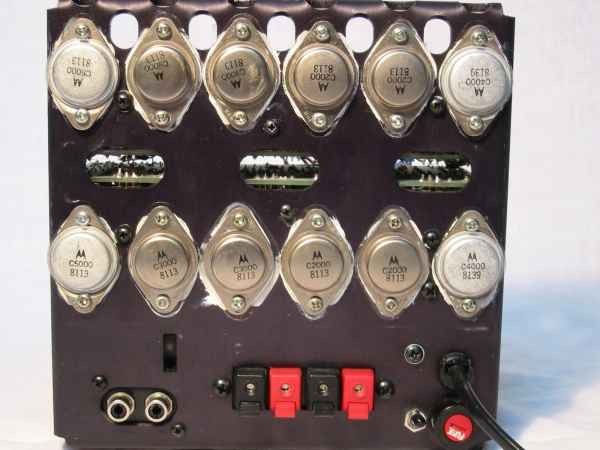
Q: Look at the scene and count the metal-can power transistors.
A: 12